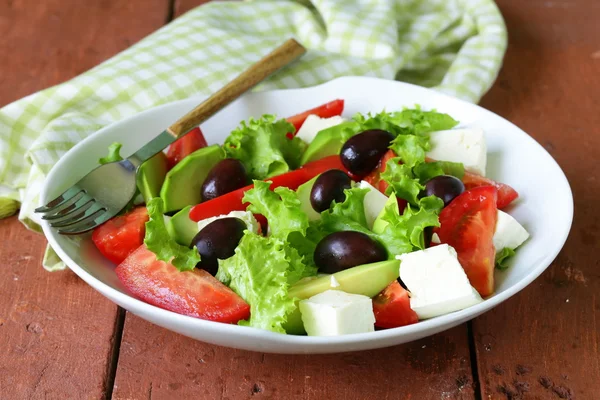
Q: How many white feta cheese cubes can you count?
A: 7